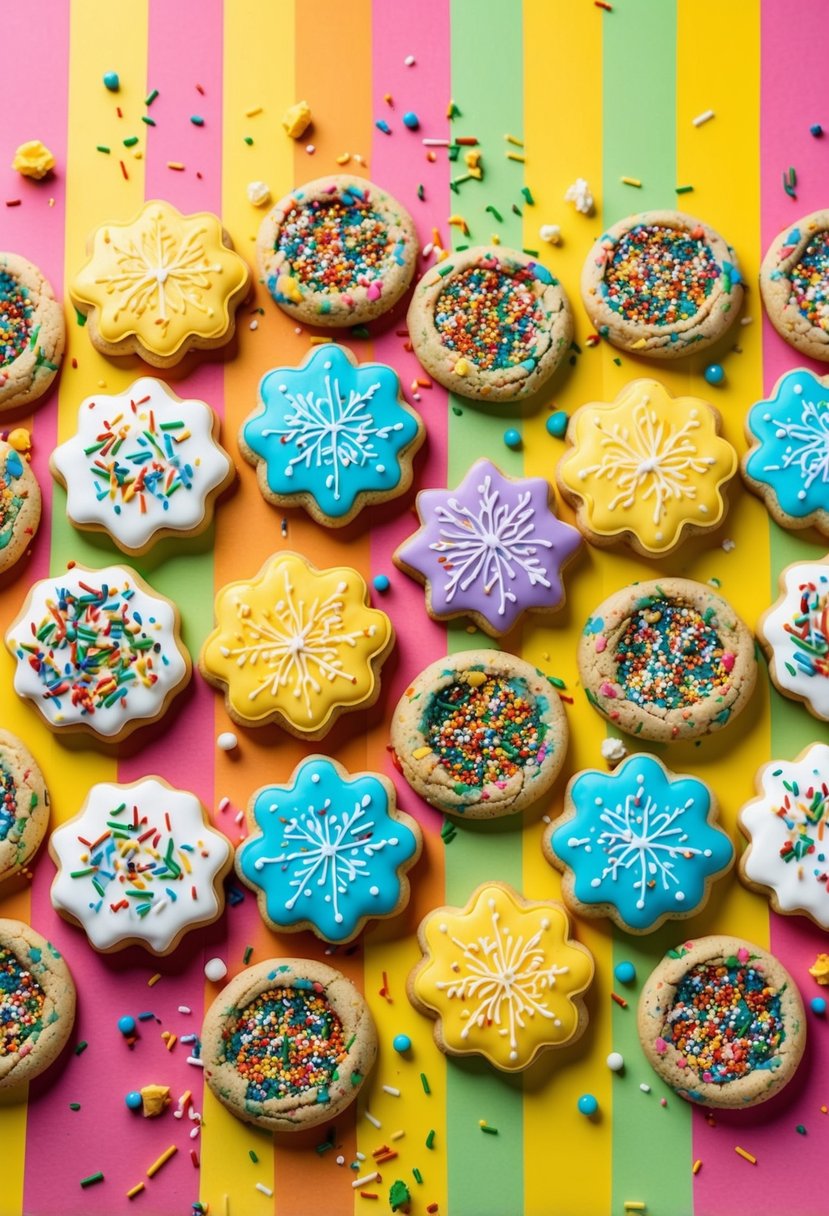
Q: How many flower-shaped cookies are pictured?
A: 14